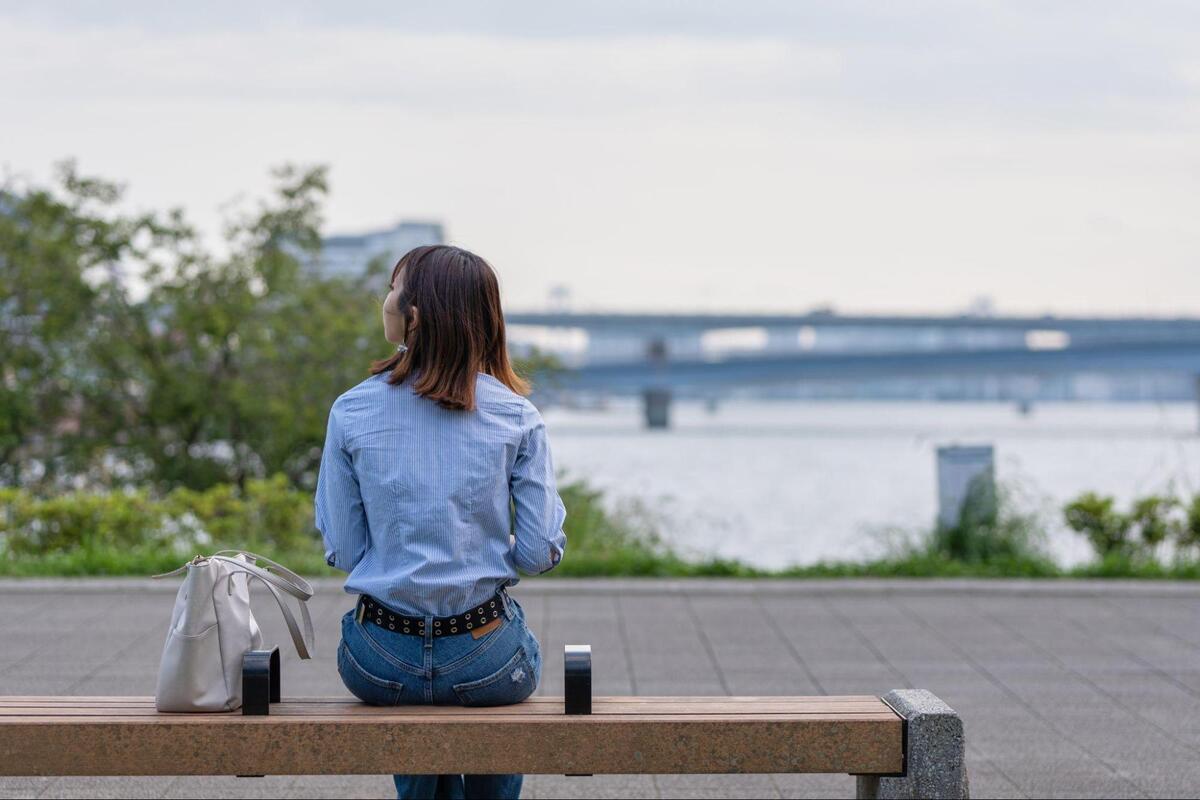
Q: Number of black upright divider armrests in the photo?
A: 2